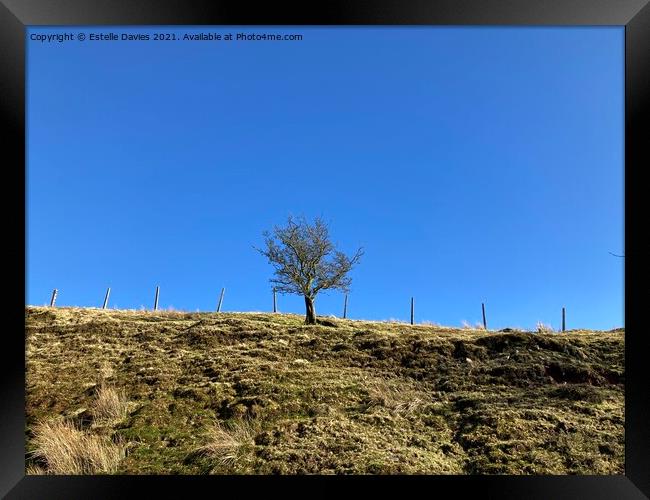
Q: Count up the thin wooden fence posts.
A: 9